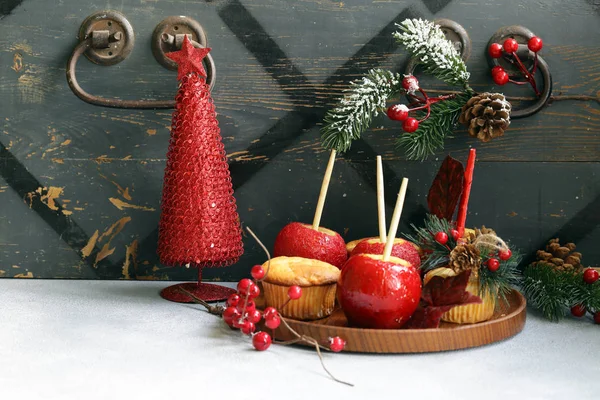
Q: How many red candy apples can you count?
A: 3